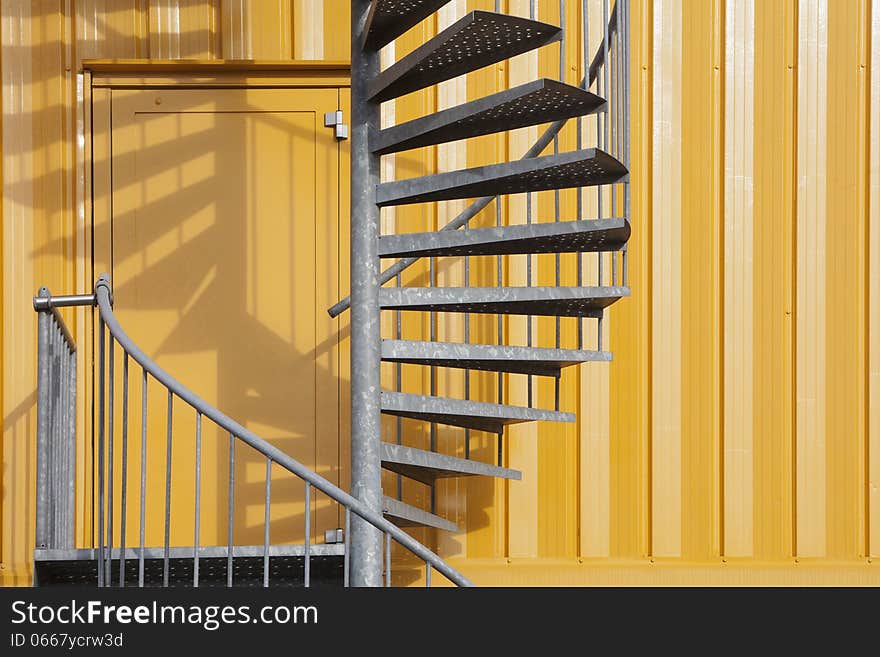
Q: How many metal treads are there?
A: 10